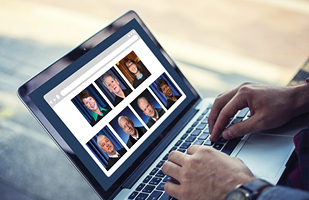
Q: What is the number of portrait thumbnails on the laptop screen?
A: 7